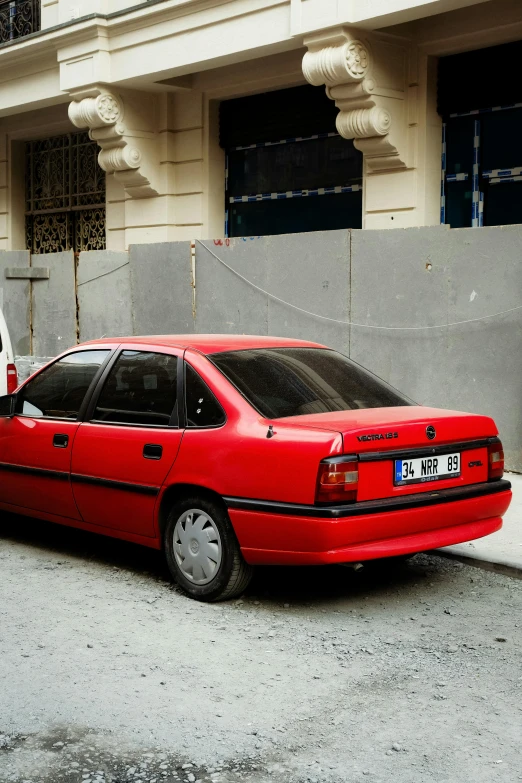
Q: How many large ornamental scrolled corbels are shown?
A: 2